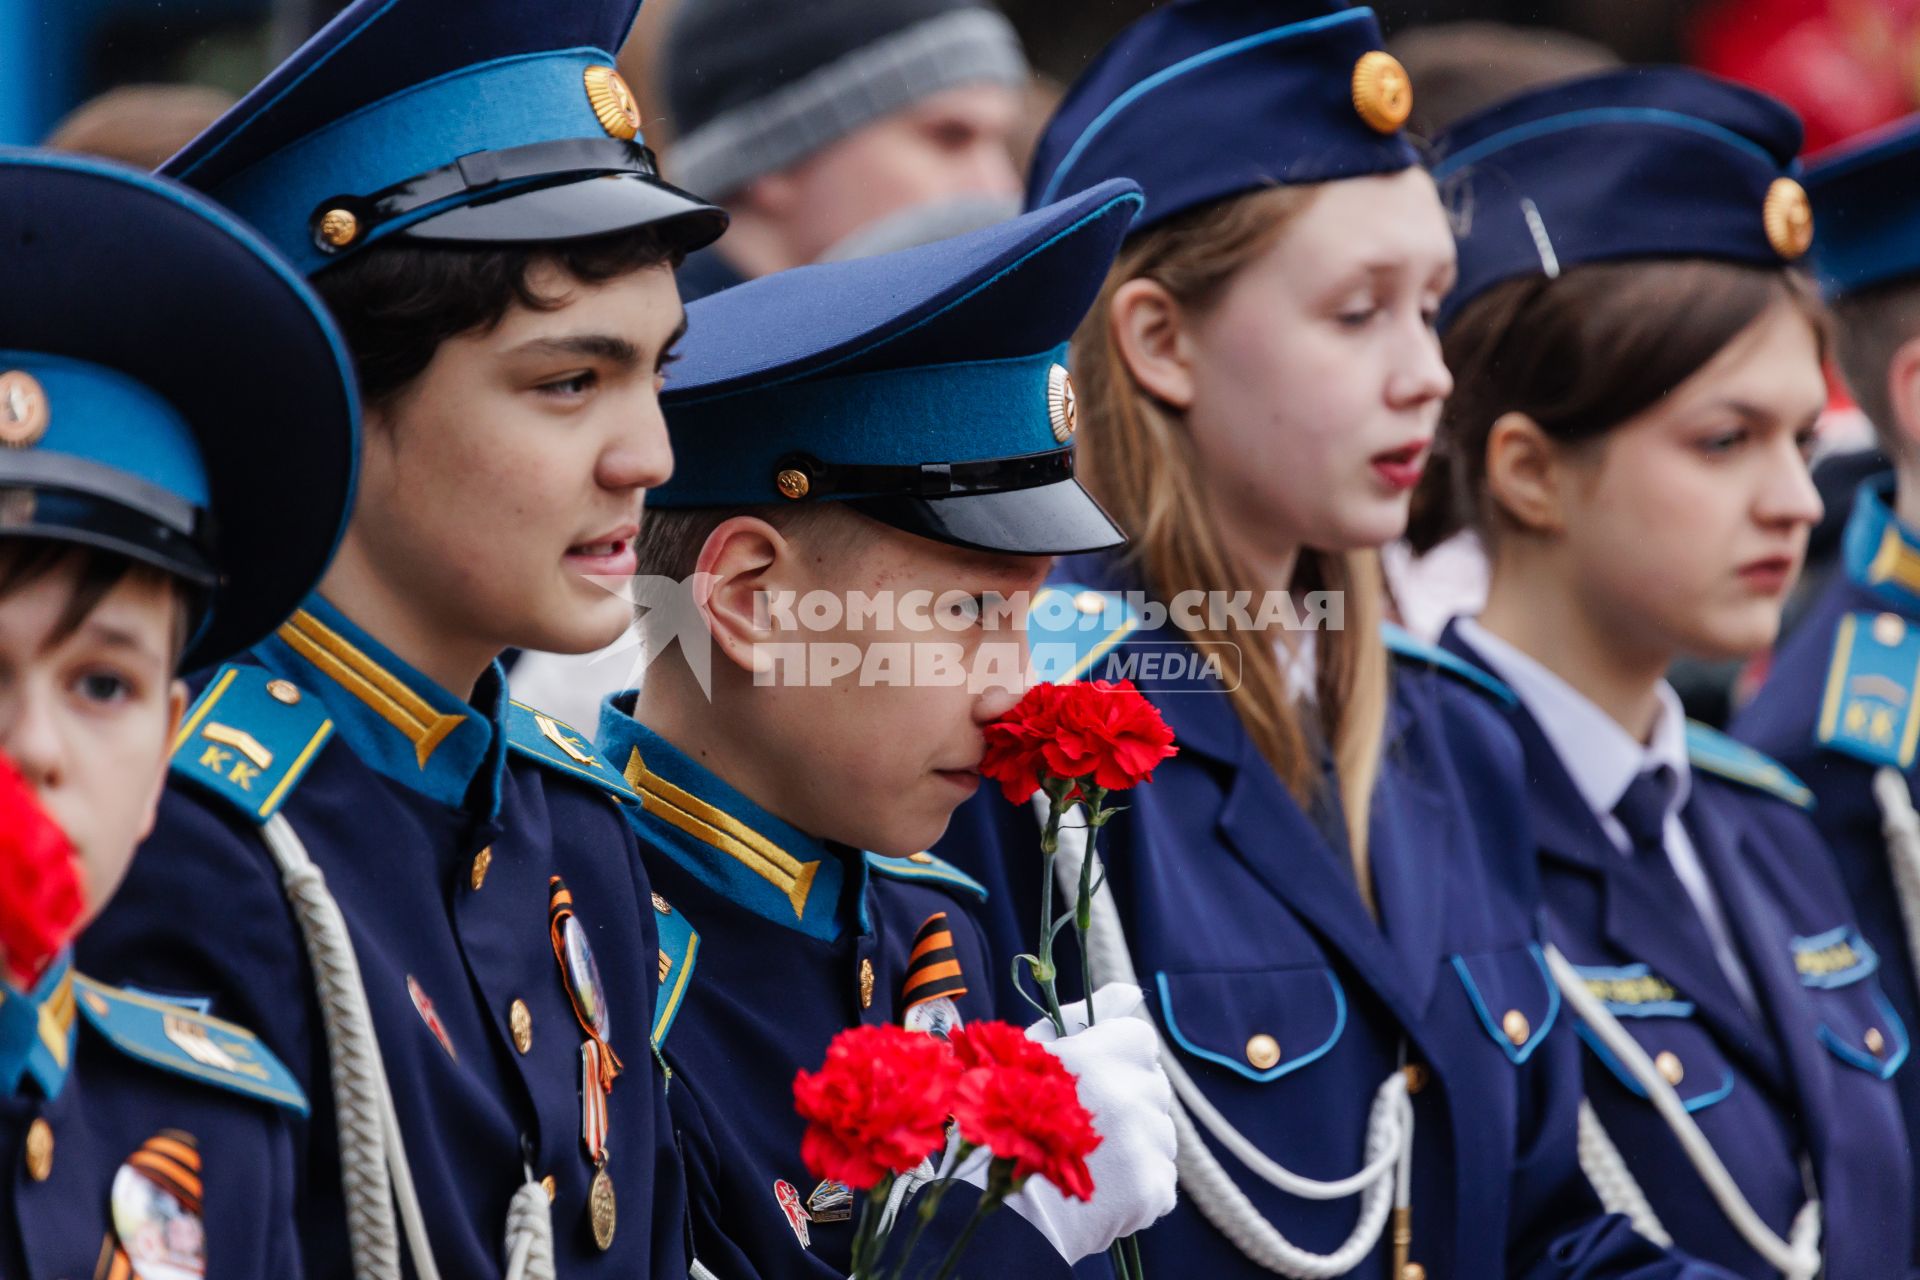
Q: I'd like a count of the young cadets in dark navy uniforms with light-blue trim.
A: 6